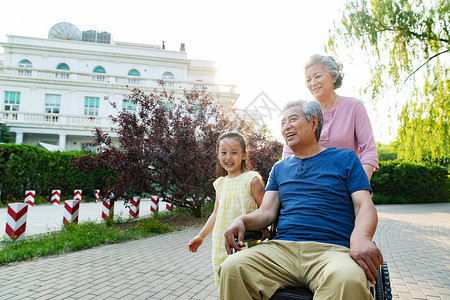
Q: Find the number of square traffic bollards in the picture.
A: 10